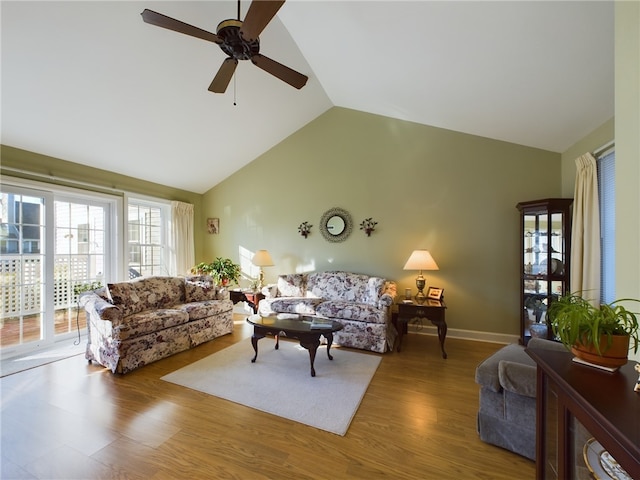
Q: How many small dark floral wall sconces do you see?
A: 2